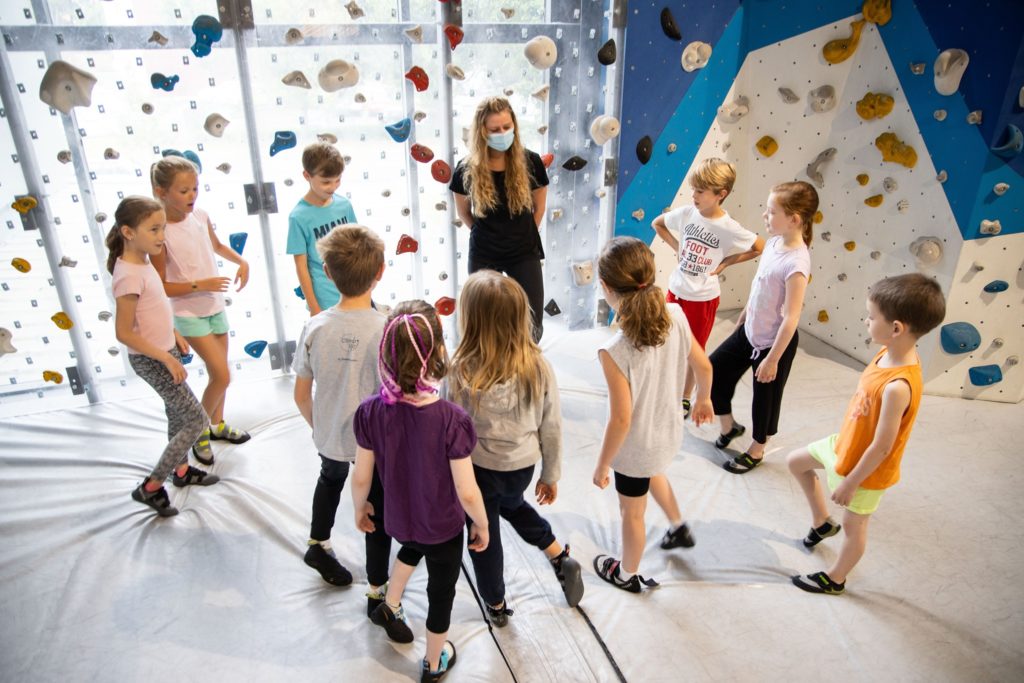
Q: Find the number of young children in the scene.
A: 10